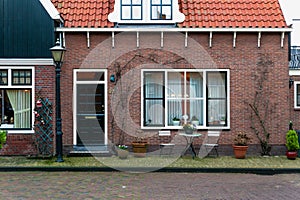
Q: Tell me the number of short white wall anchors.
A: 10